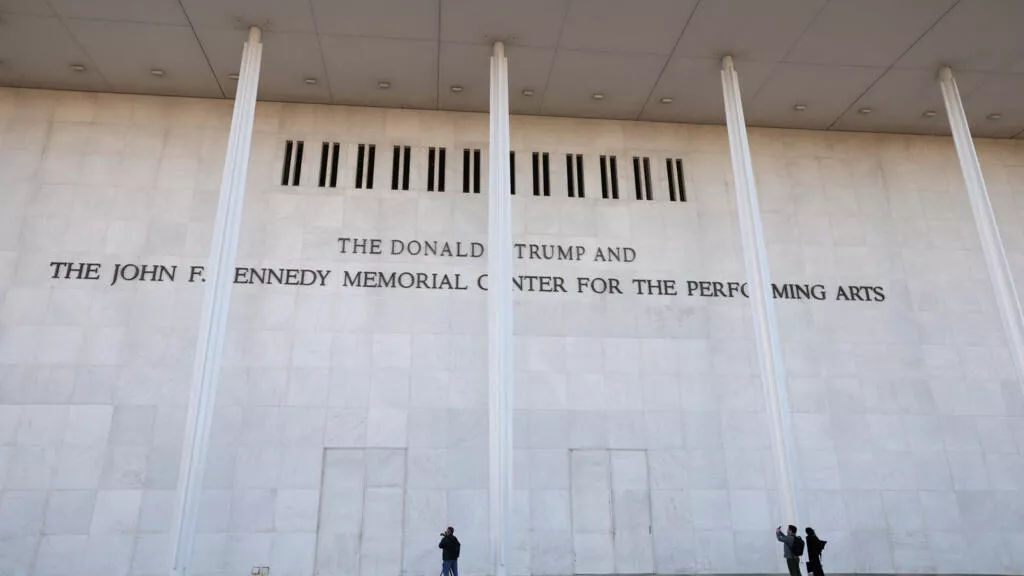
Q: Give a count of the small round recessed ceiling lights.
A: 13